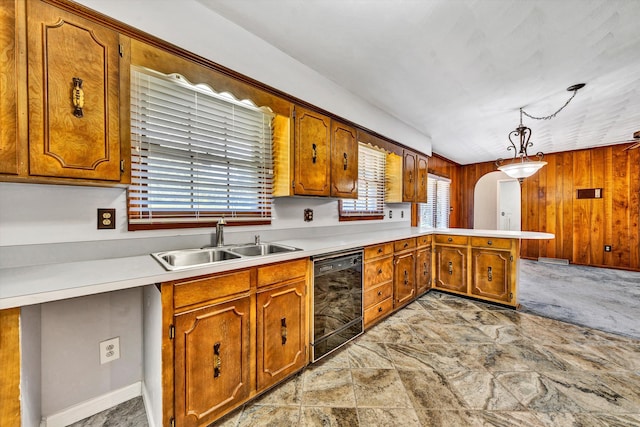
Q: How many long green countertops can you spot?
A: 0